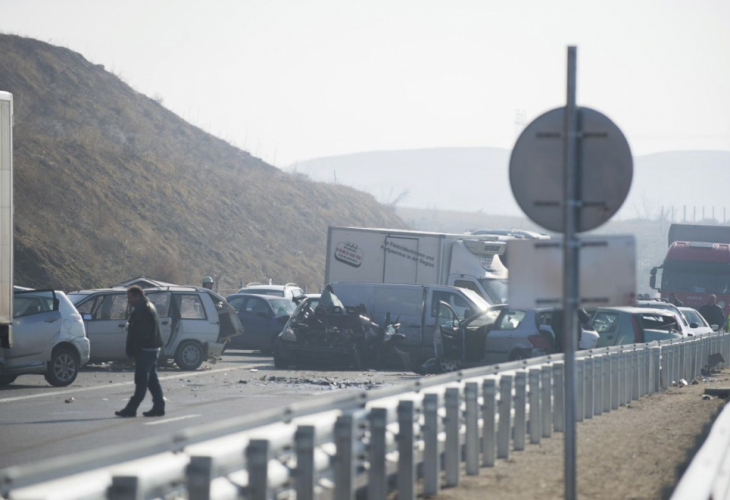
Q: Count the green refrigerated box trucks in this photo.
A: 0